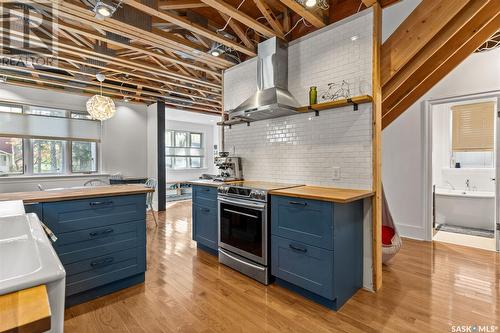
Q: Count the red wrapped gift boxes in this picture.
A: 0